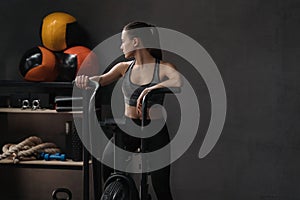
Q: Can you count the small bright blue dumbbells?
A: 2